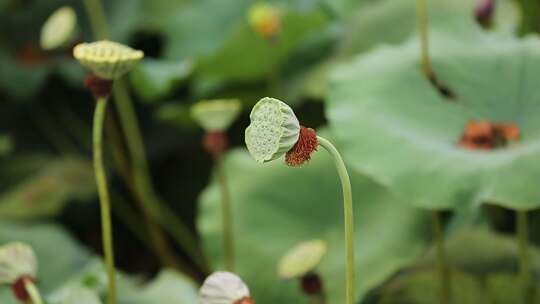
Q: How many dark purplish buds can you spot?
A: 1